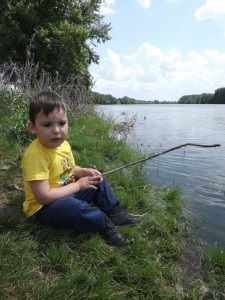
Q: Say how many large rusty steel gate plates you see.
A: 0